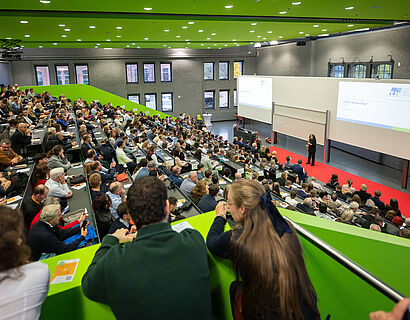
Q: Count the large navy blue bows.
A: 1